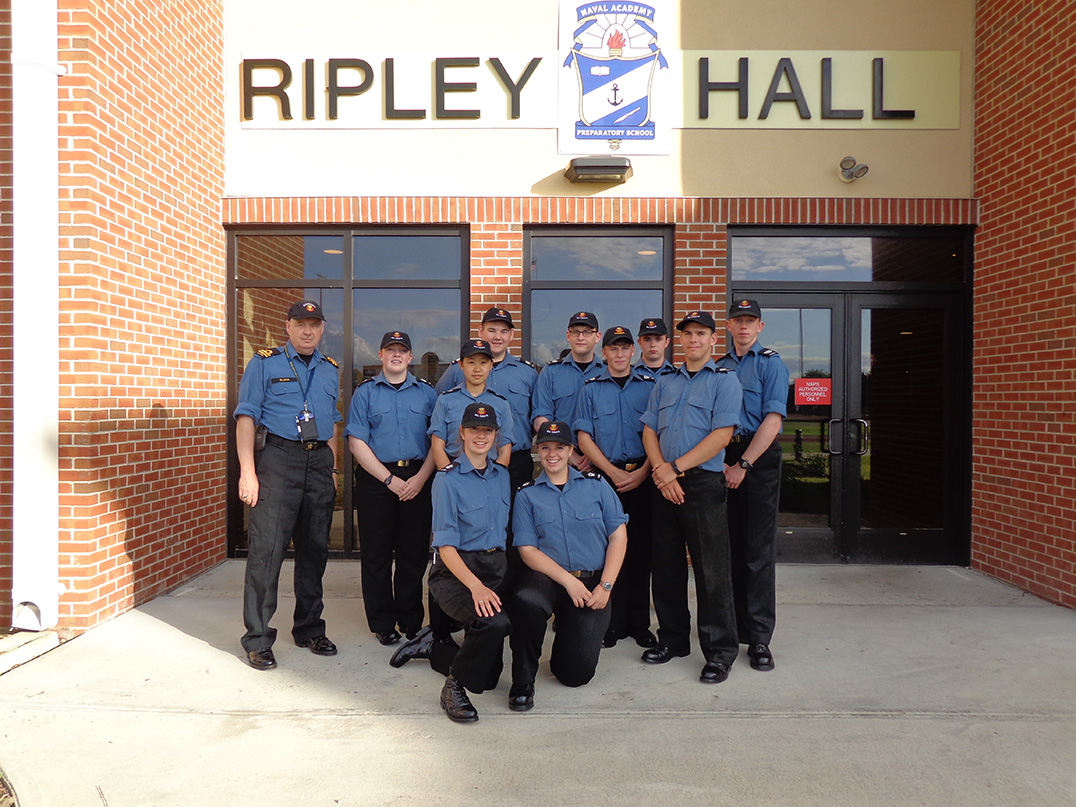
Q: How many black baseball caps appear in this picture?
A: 11